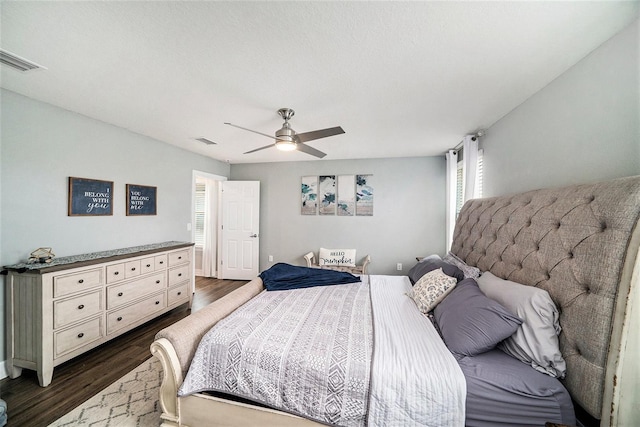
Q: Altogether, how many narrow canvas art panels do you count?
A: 4